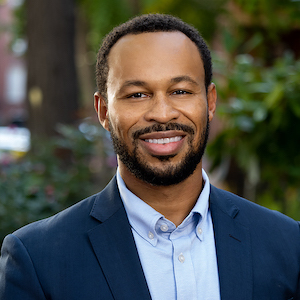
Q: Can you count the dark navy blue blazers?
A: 1